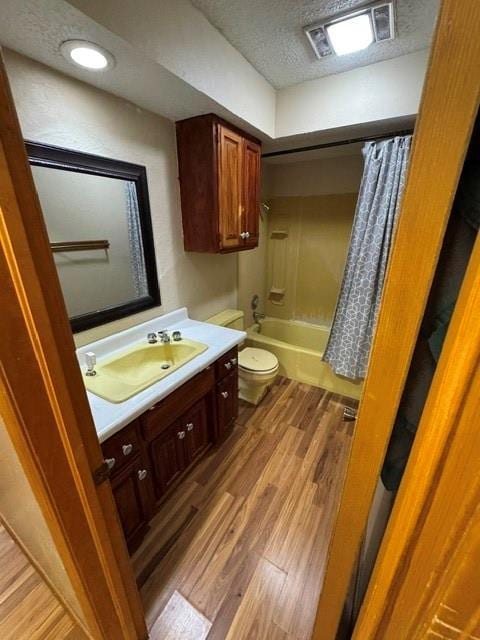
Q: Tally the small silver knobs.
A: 10